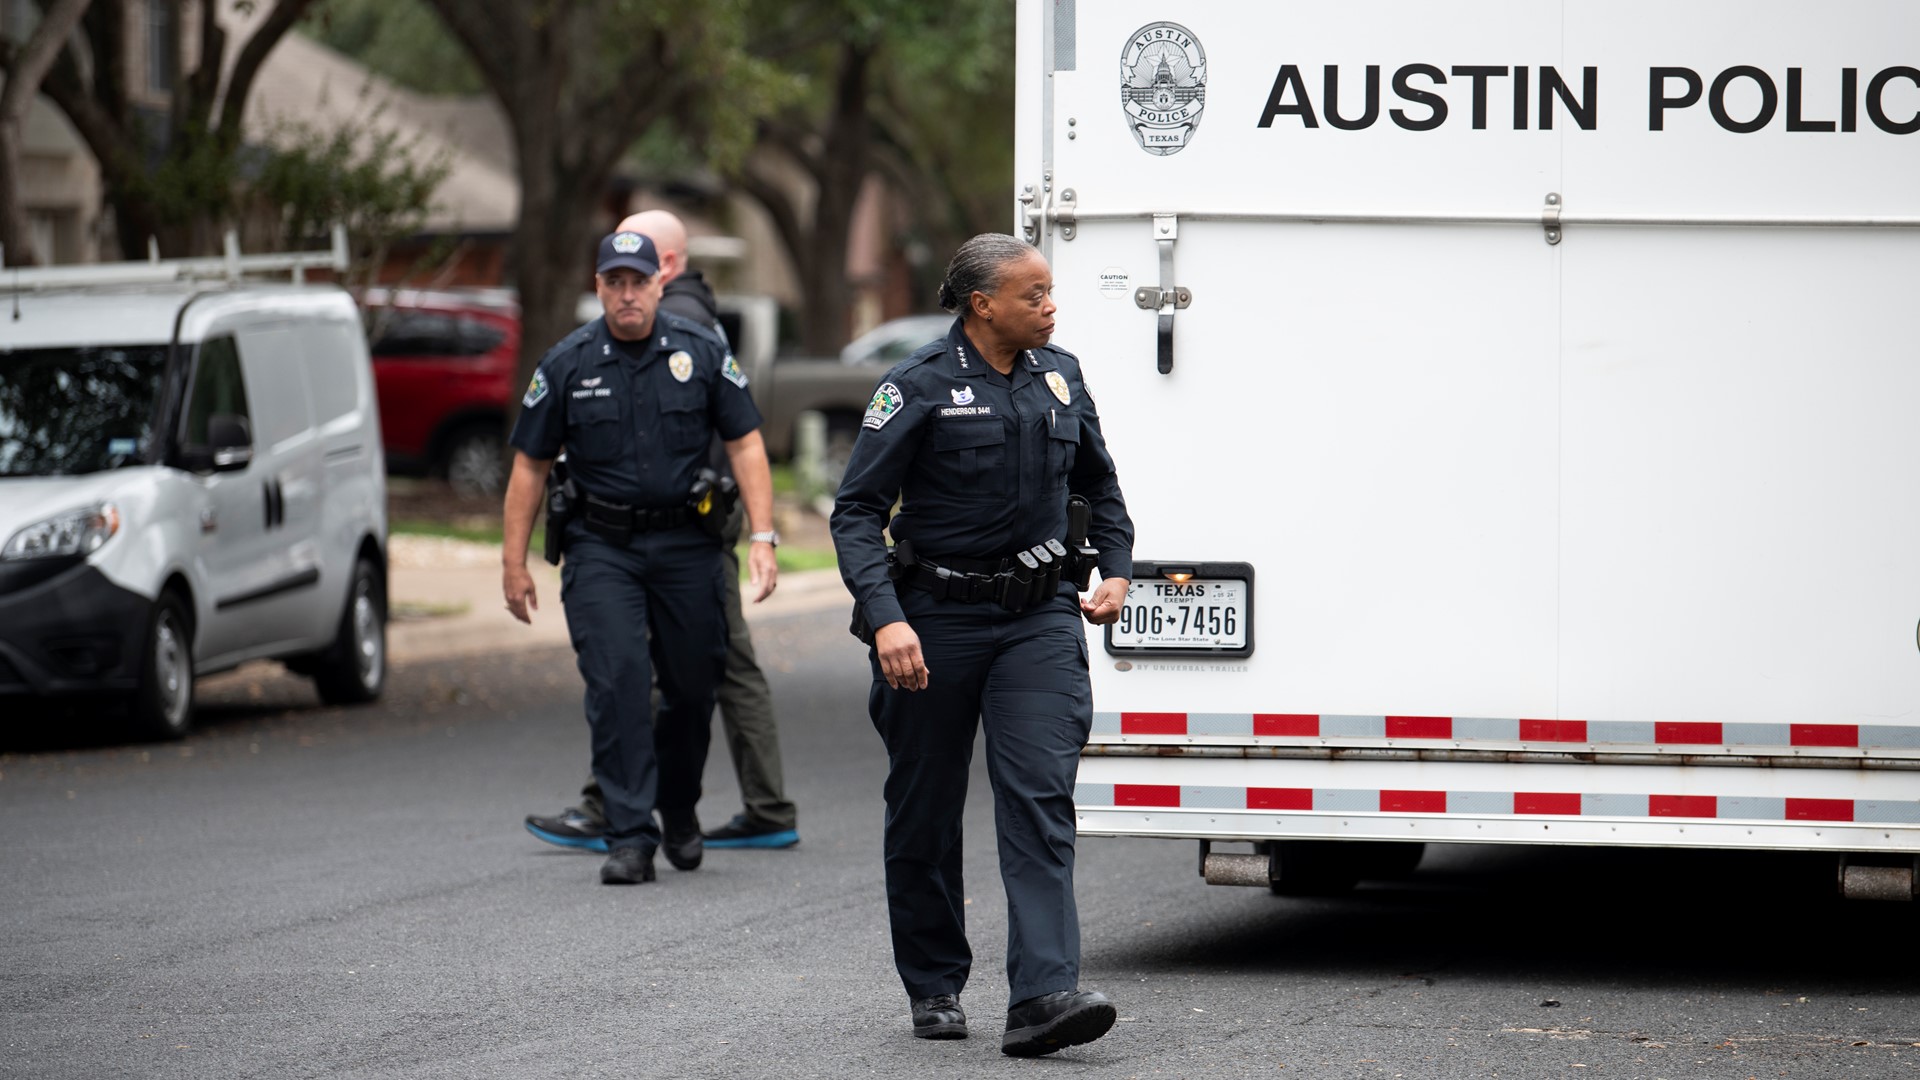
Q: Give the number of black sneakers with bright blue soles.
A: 2